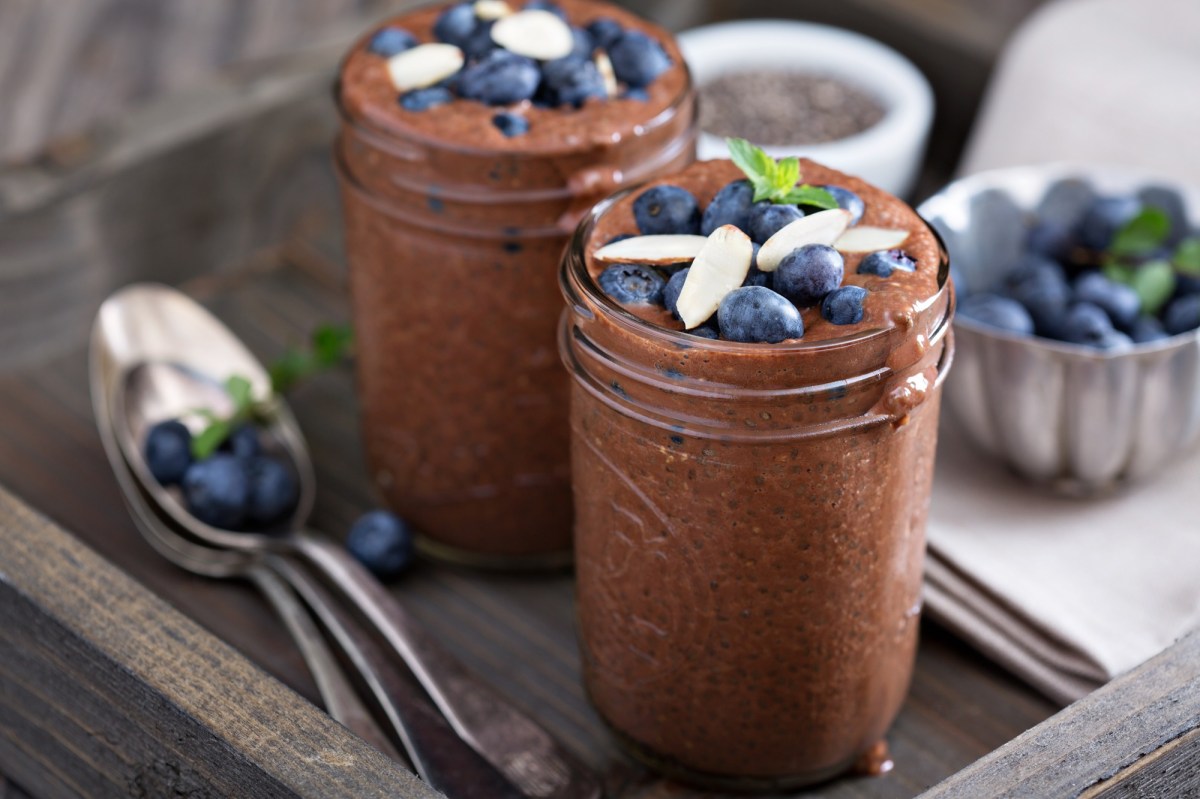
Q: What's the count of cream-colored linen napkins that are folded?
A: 1